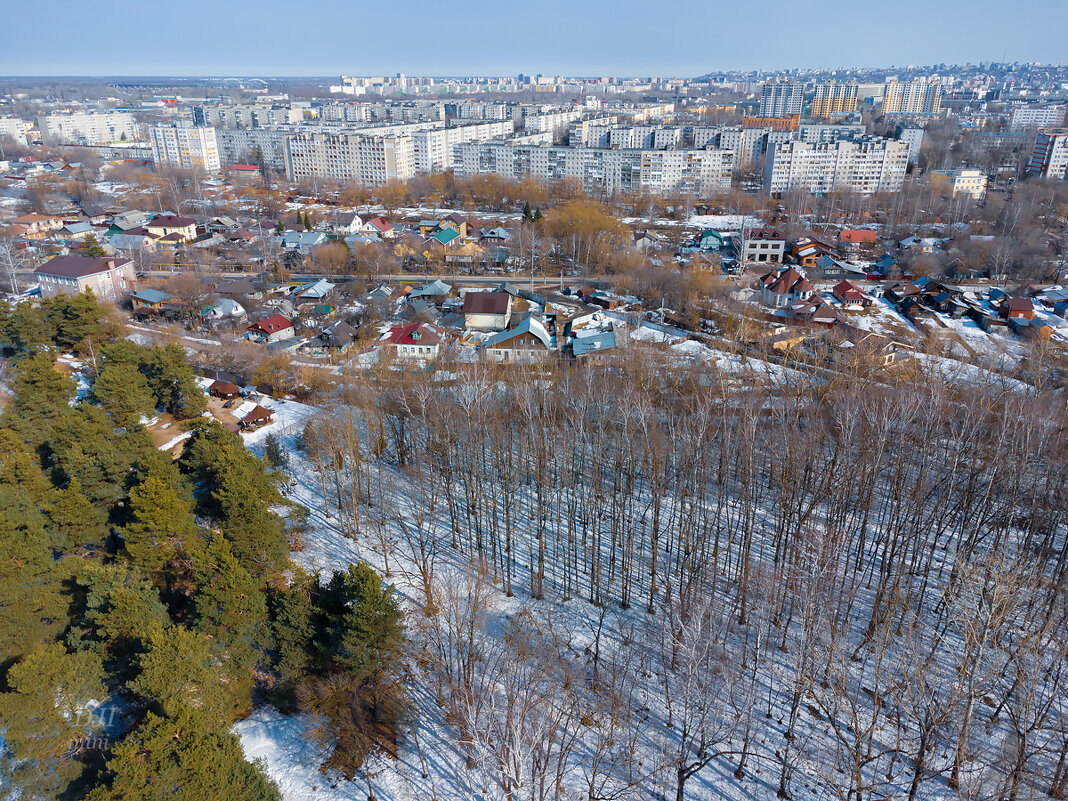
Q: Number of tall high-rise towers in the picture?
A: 3